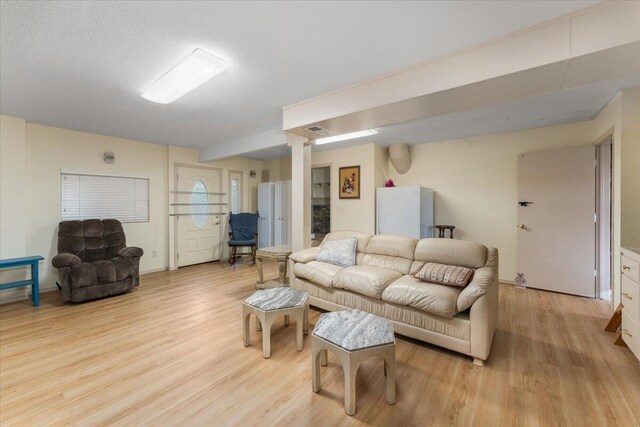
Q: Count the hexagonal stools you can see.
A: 2